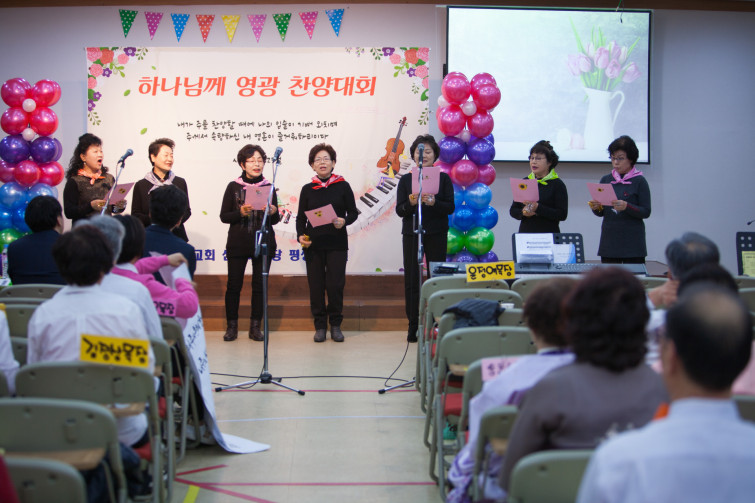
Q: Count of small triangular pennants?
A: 9